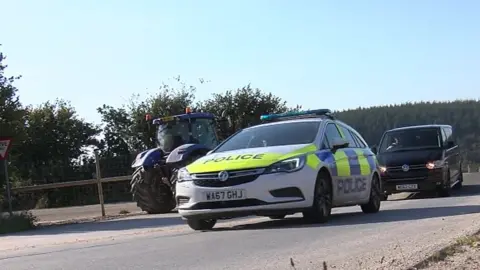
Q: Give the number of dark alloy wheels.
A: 2